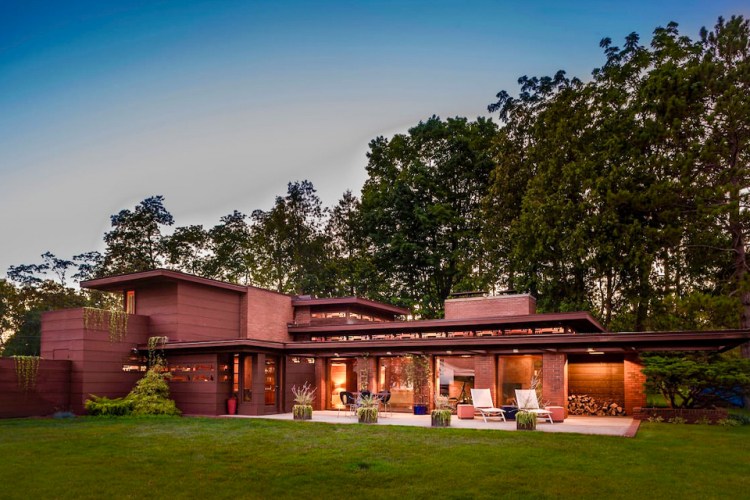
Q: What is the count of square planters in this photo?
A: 4